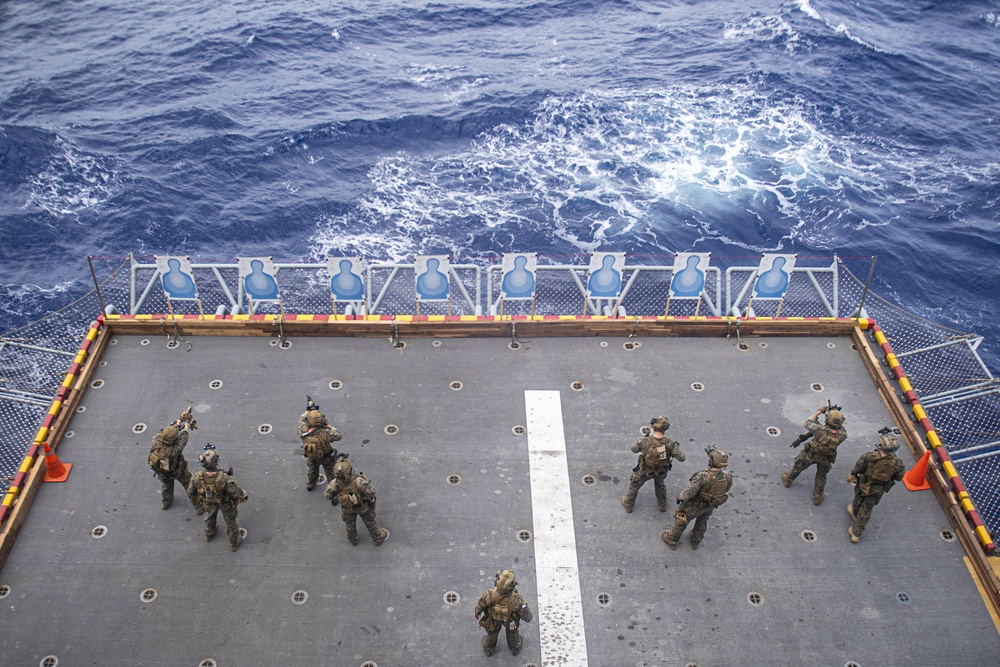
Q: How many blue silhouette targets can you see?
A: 8